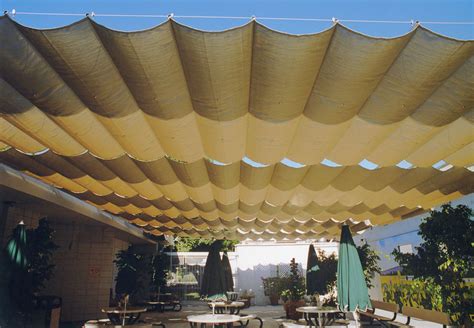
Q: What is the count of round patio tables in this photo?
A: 5